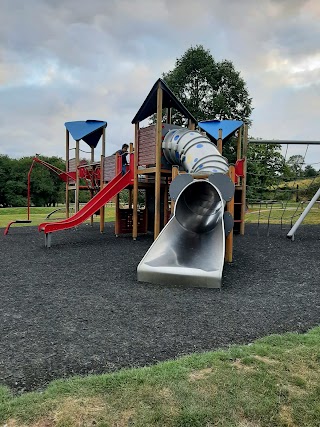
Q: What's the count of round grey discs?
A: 3